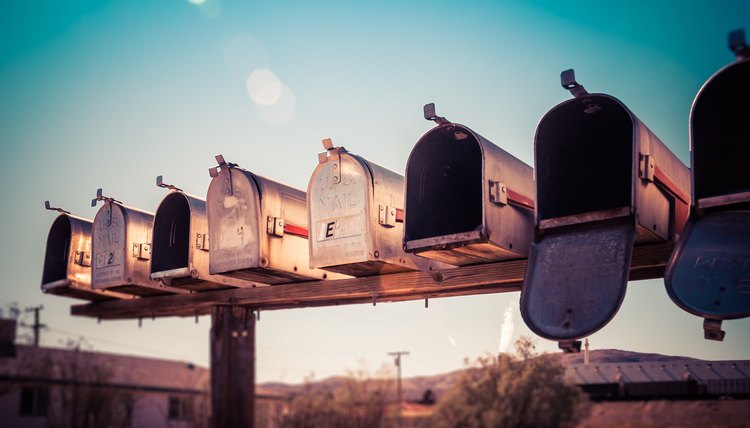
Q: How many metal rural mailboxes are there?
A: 8